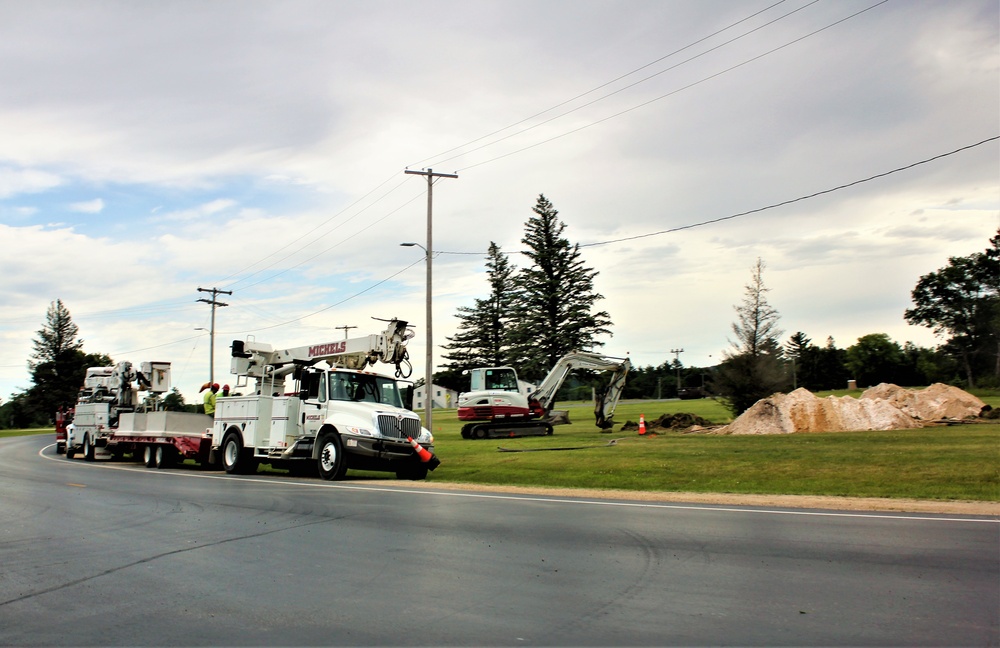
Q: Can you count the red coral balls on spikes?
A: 0